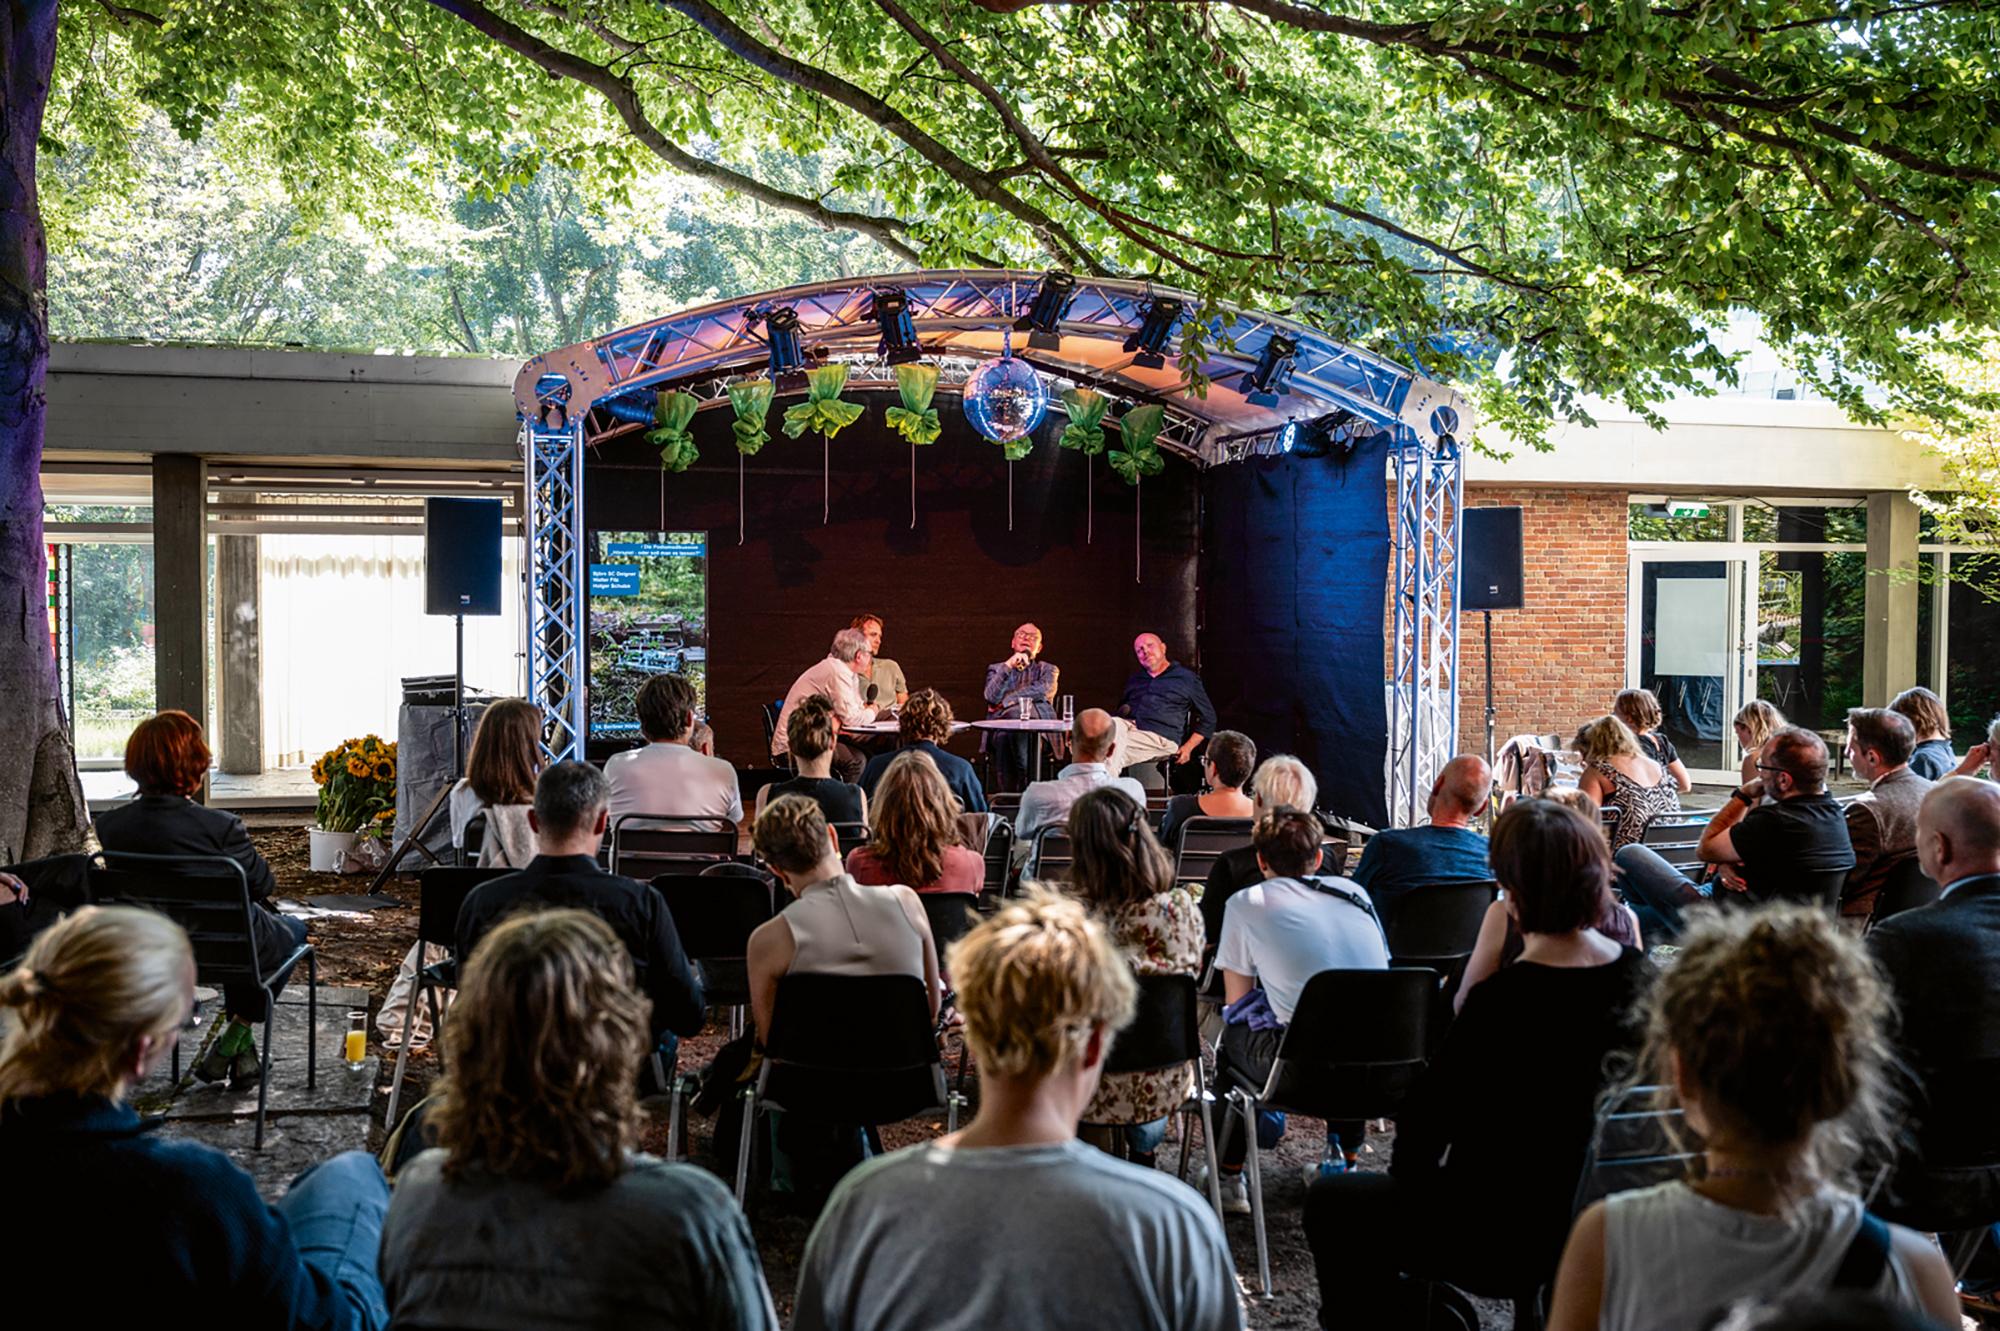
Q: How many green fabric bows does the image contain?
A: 7